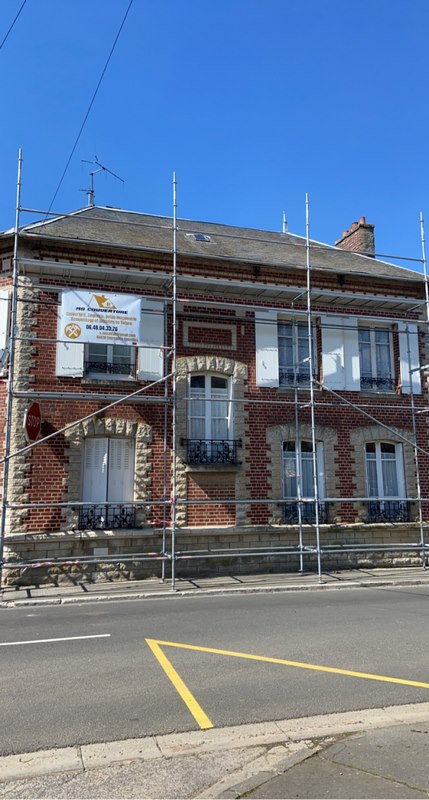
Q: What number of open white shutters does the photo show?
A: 6